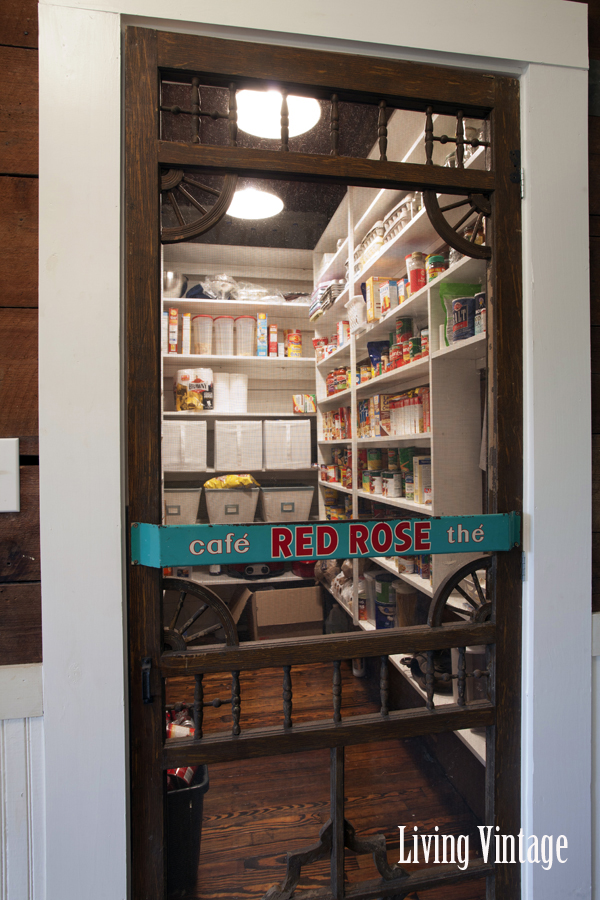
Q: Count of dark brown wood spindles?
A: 14